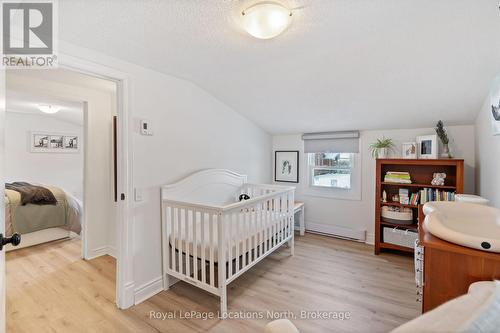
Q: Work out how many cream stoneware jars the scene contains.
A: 0